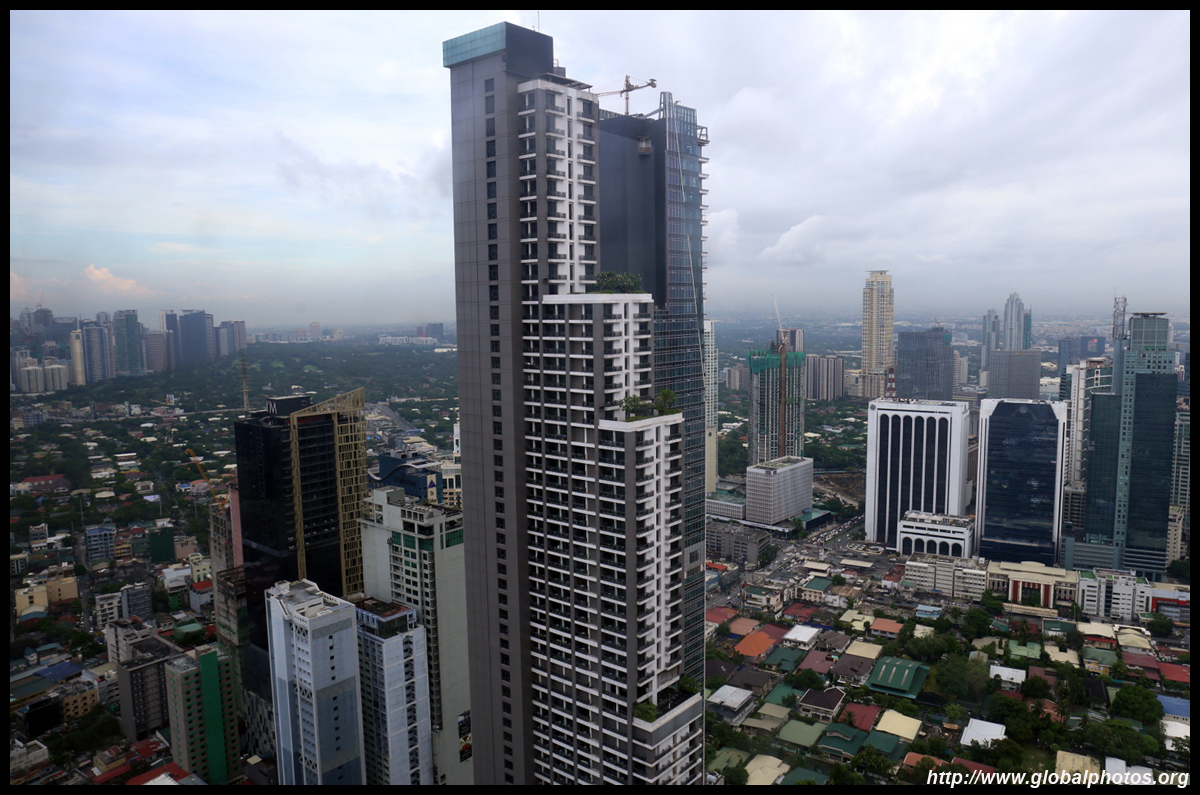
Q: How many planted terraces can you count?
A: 3